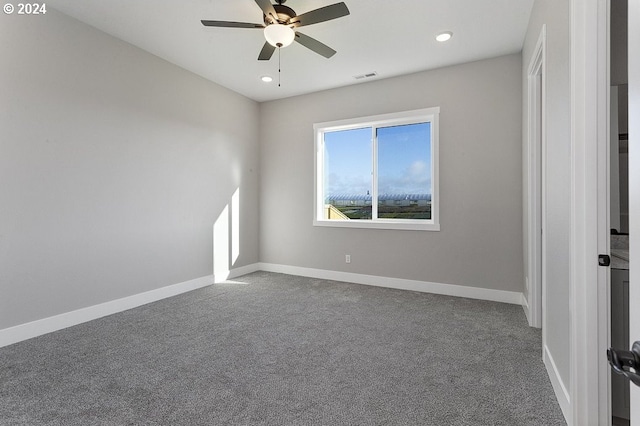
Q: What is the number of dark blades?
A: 5